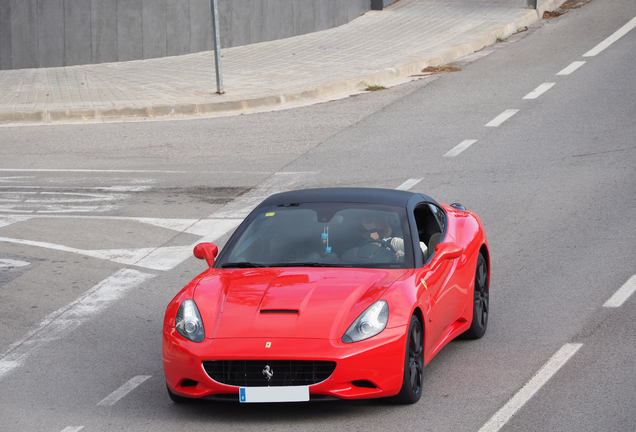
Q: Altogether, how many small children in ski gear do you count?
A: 0